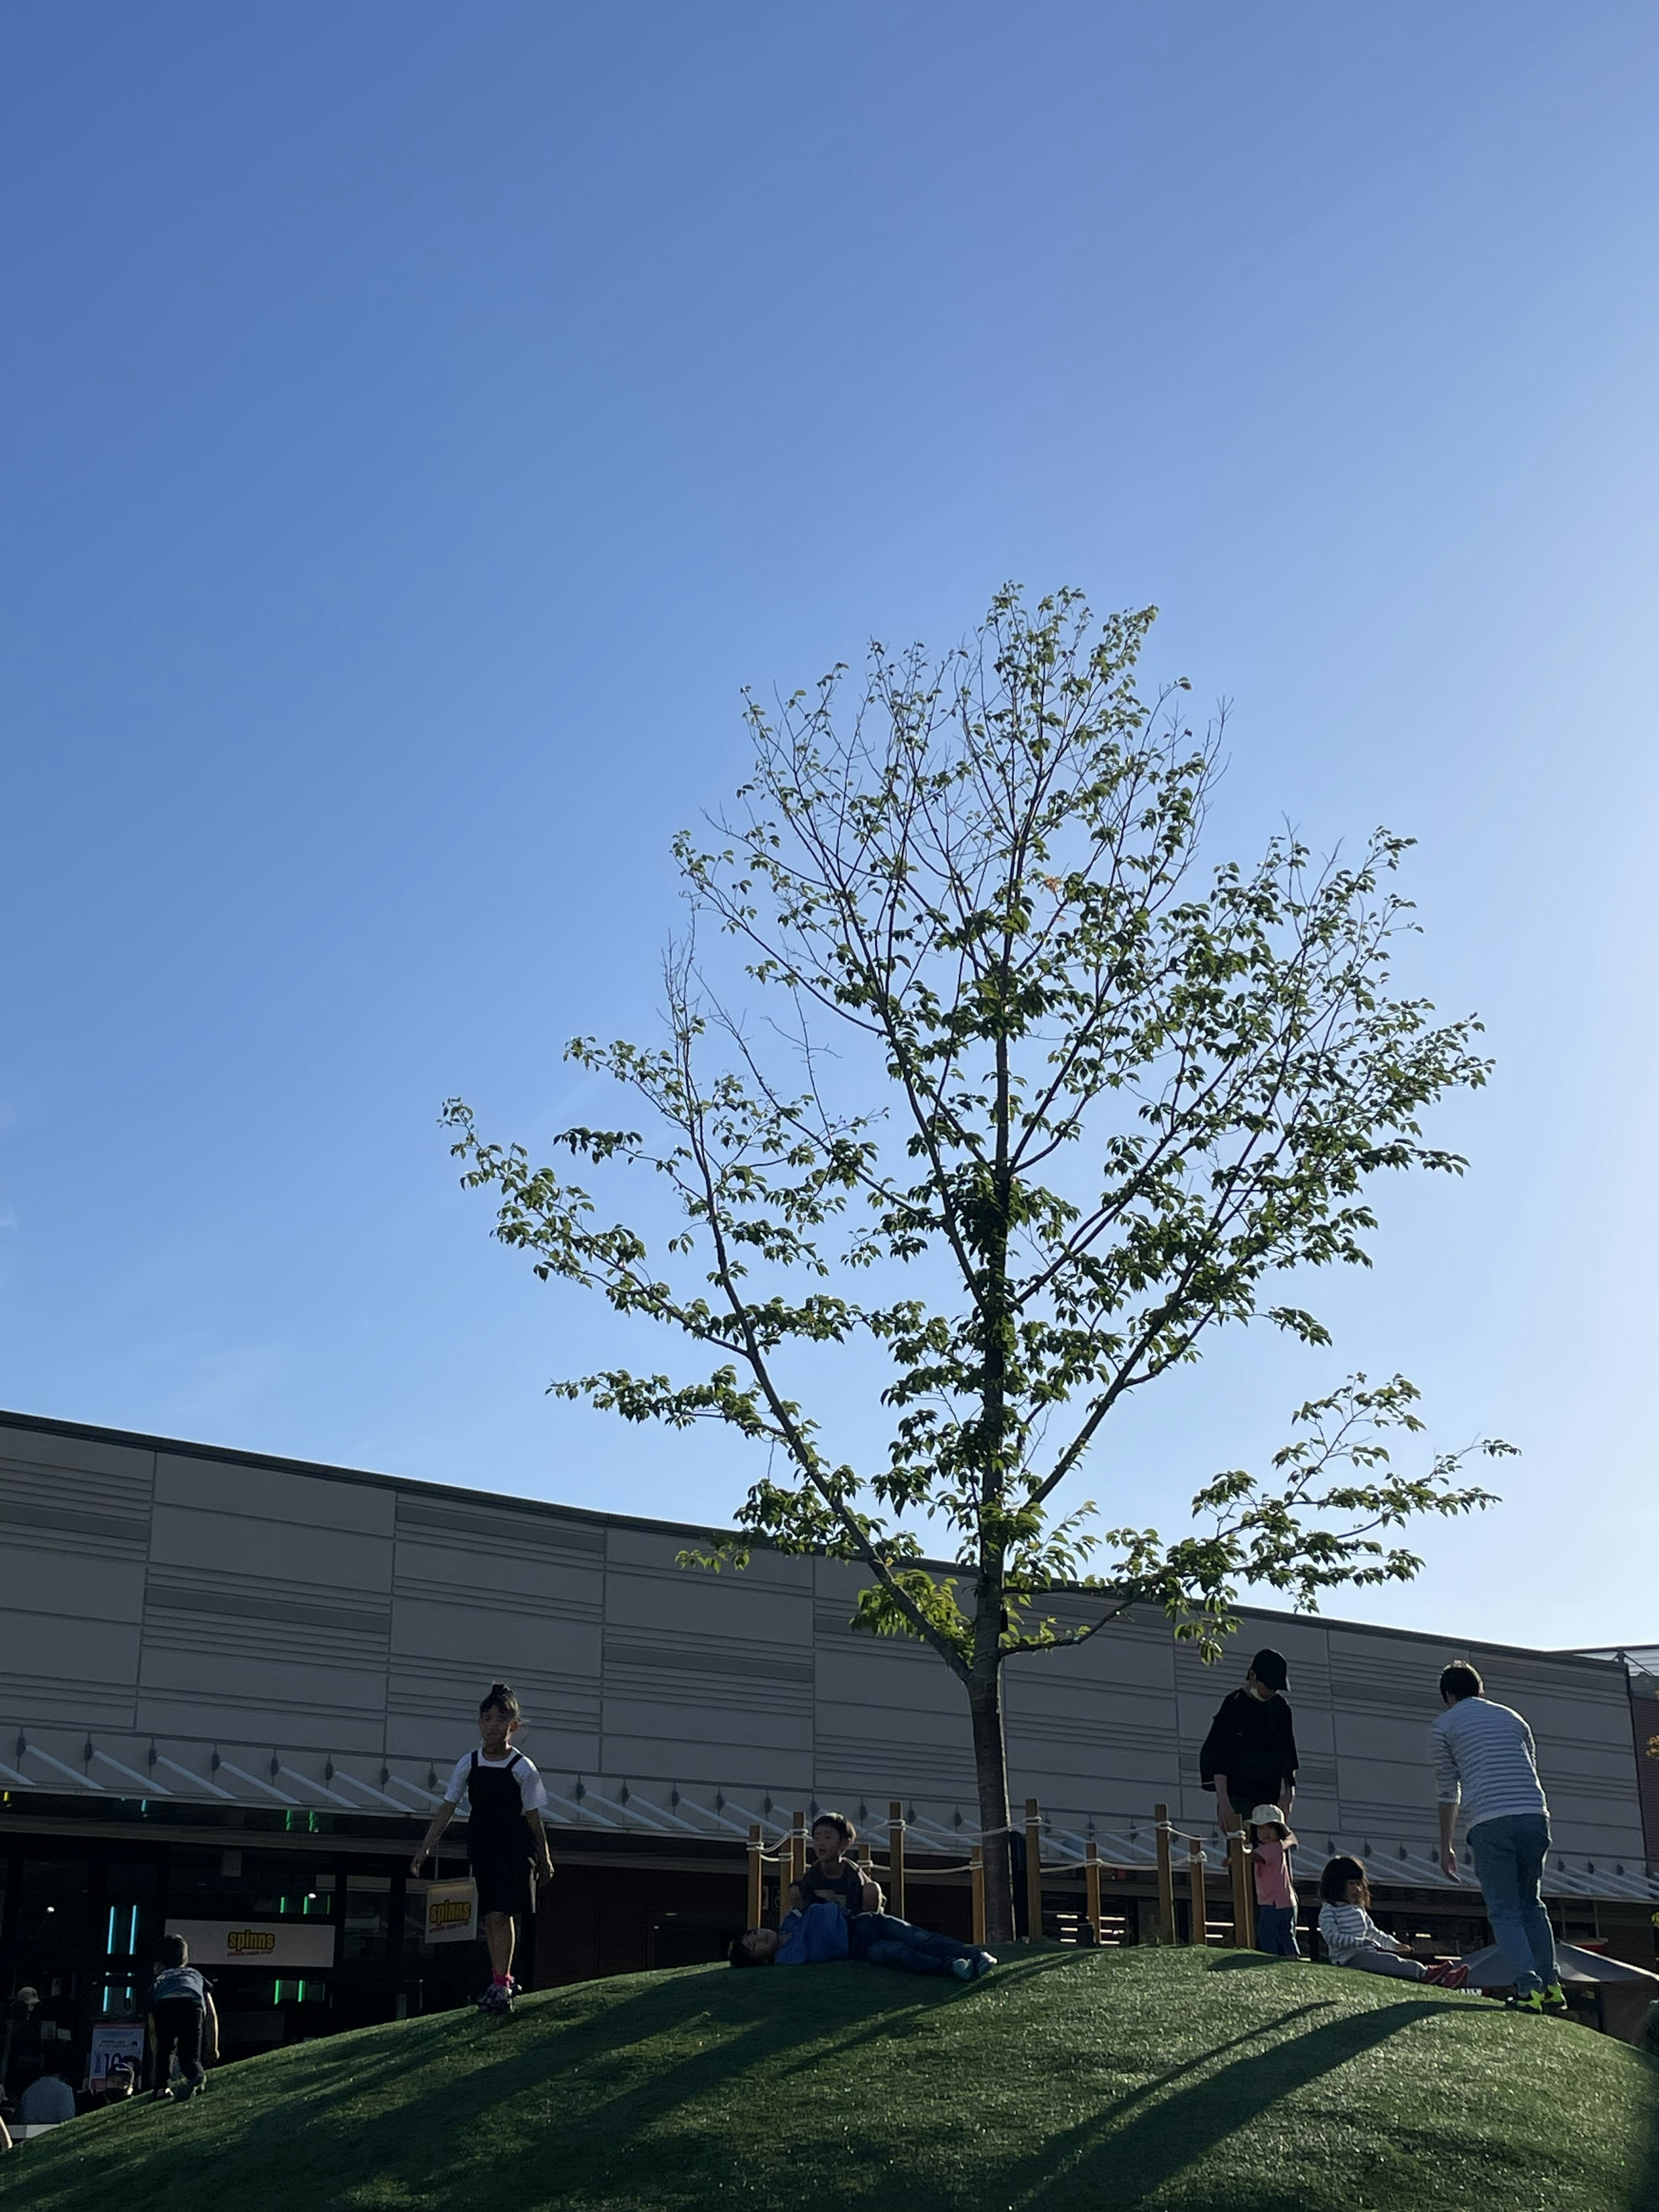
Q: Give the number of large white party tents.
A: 0